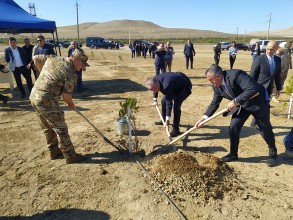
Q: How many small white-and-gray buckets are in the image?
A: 1